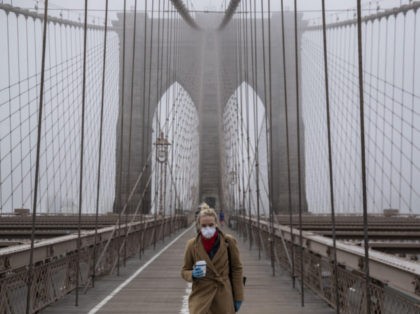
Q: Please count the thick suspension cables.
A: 4